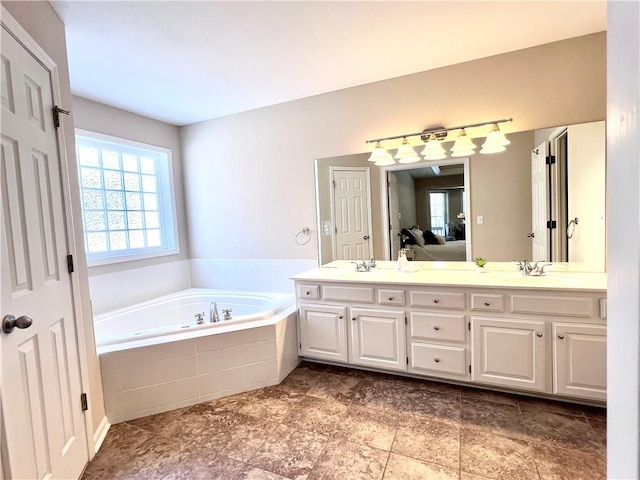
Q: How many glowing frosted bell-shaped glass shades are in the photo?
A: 5